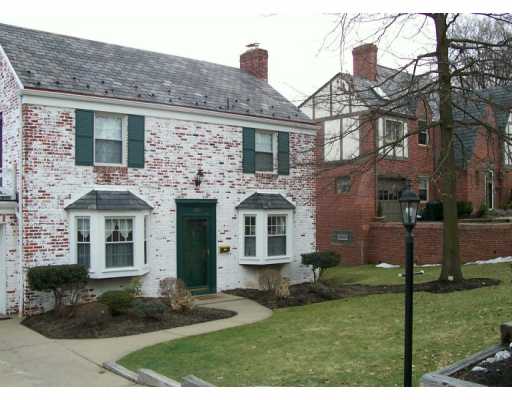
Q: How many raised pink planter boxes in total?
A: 0